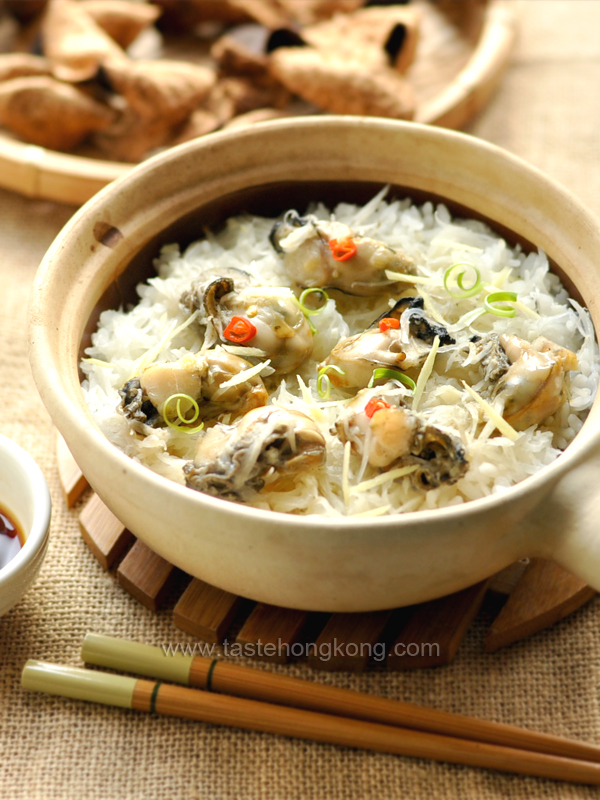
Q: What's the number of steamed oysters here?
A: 7